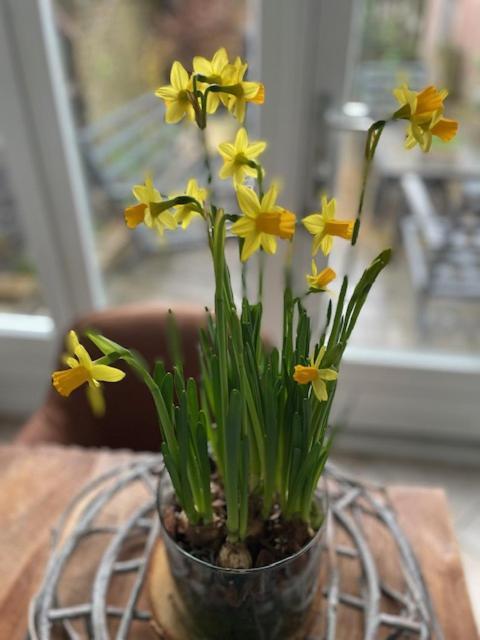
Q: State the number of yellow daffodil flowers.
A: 13